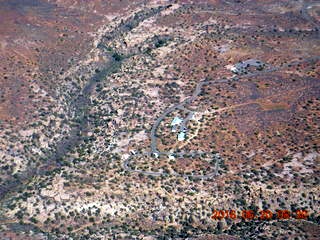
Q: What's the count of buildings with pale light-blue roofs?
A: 2